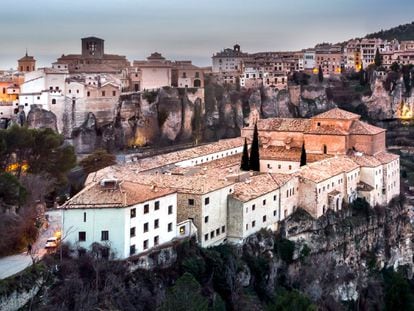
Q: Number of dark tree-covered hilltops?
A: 1